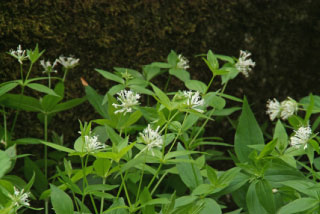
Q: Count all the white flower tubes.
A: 13